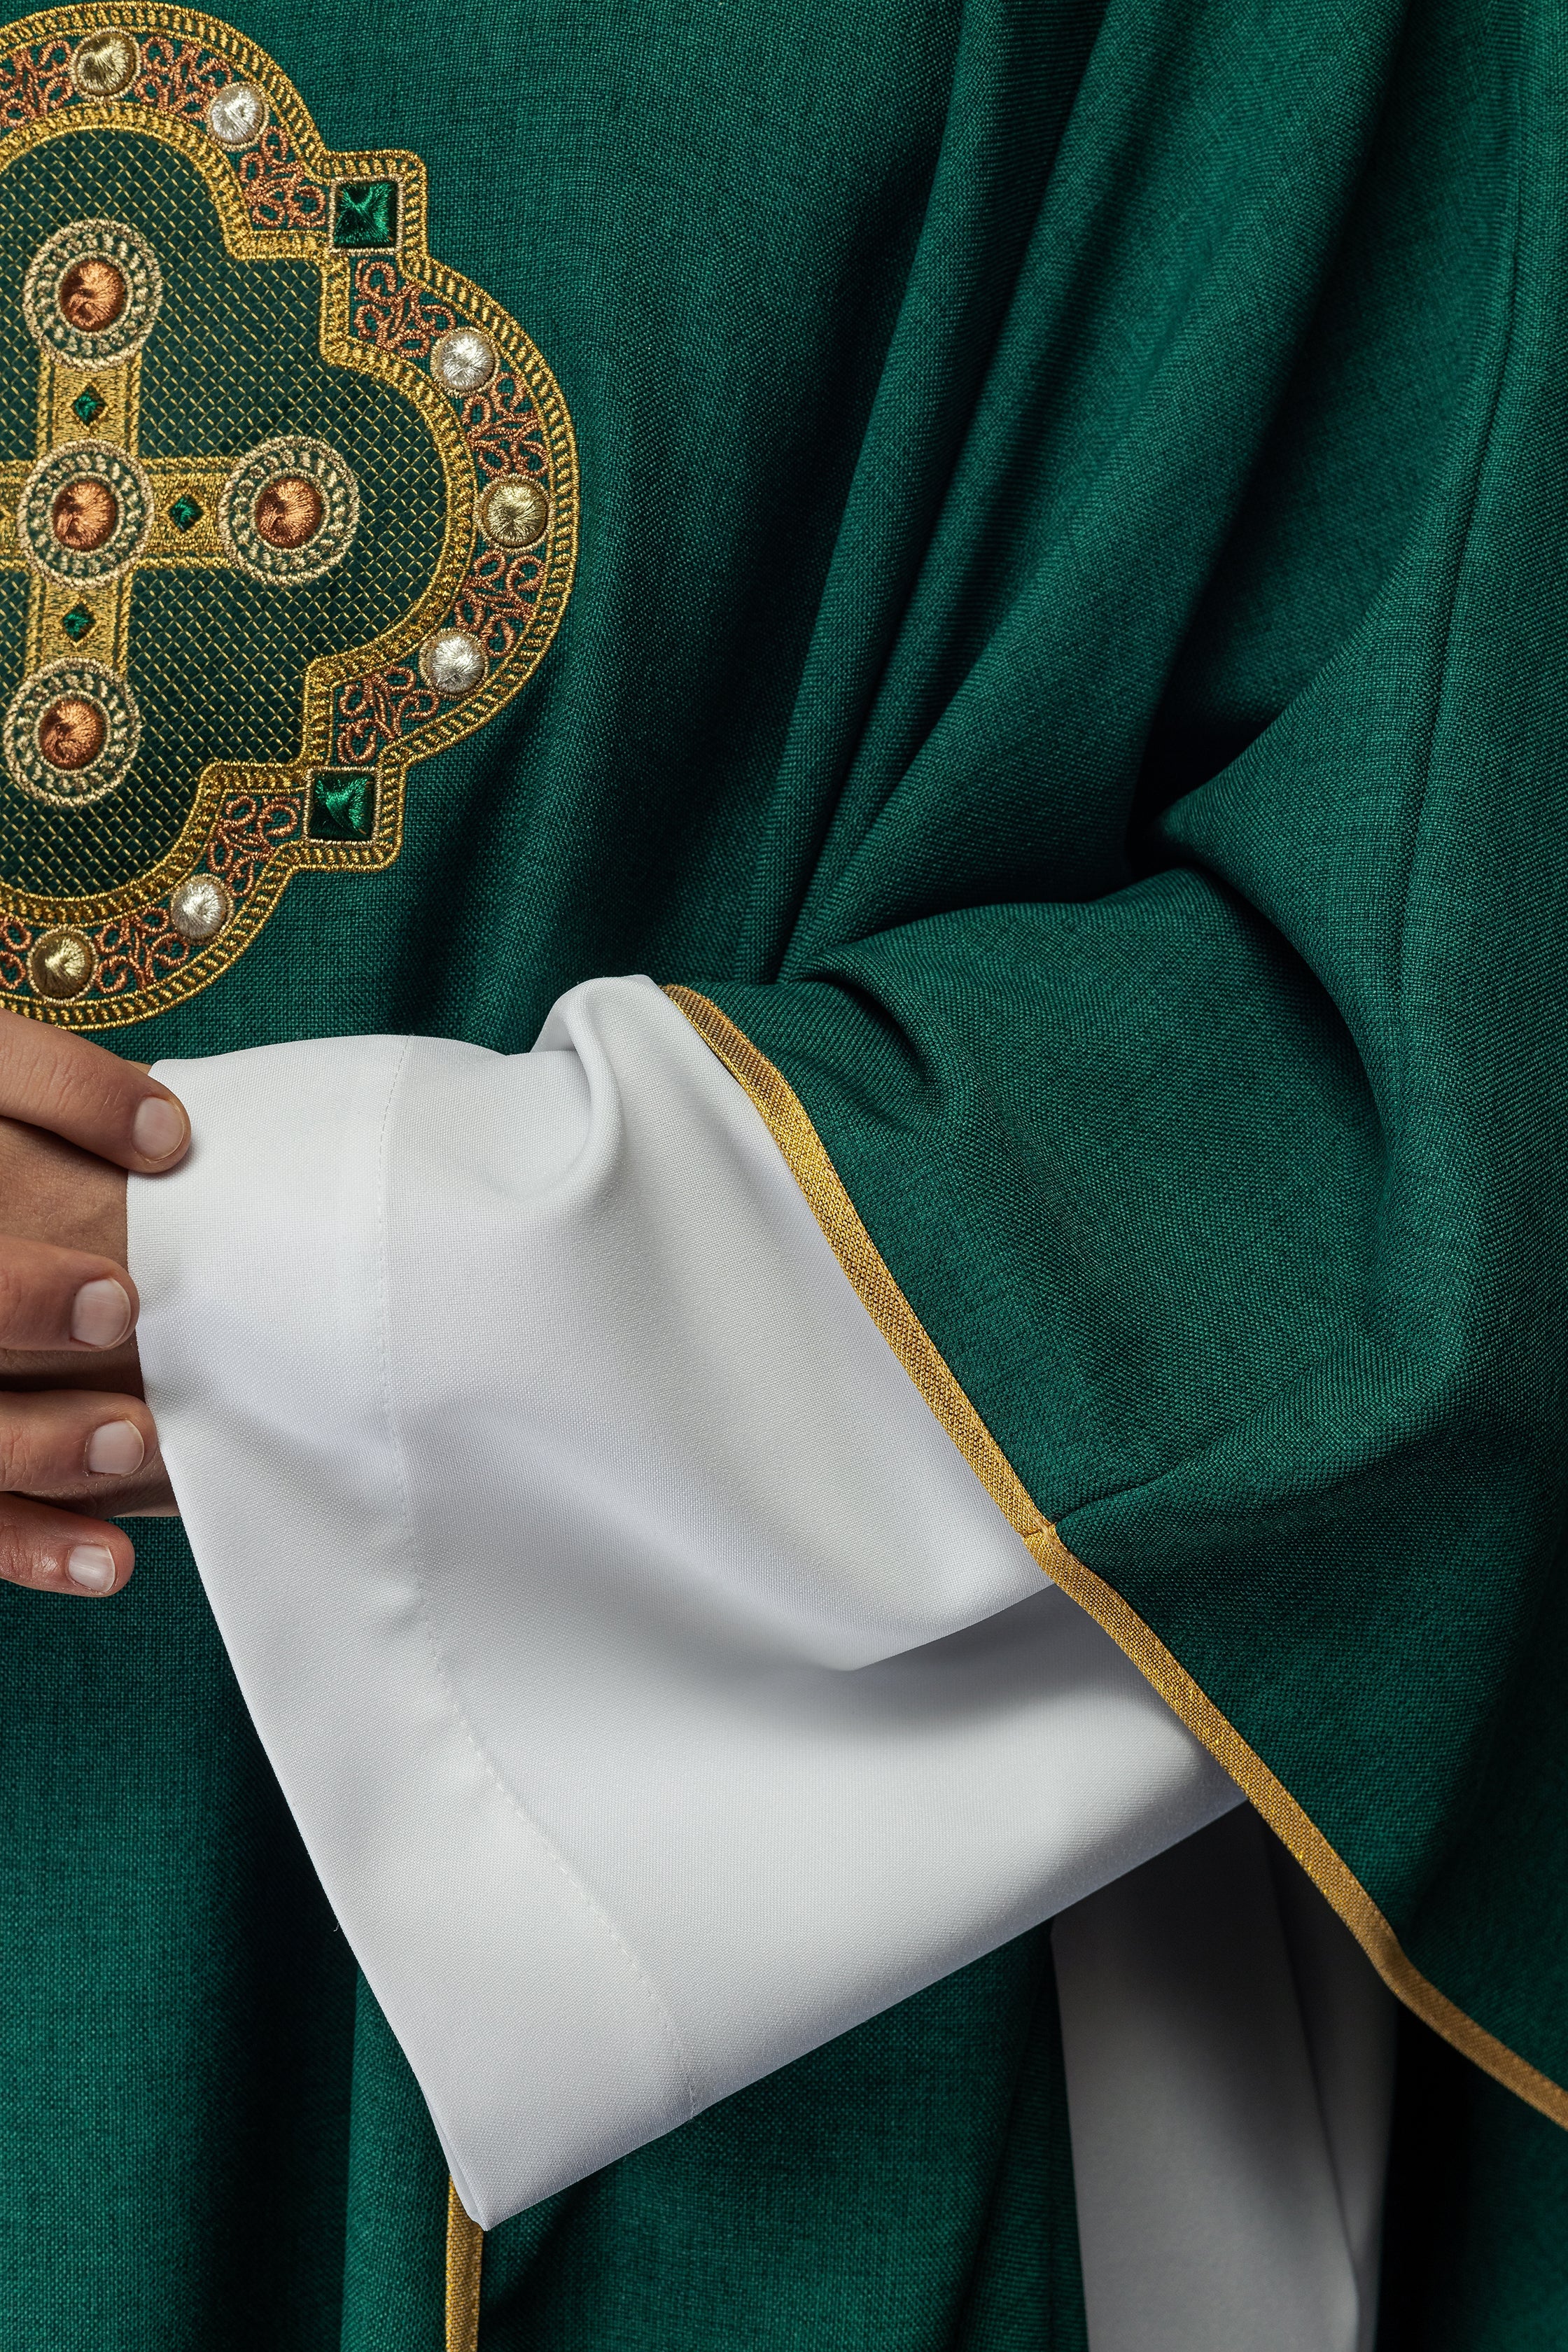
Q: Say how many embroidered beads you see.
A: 11